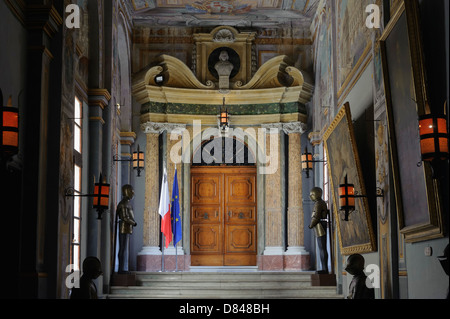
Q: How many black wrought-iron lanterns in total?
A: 7